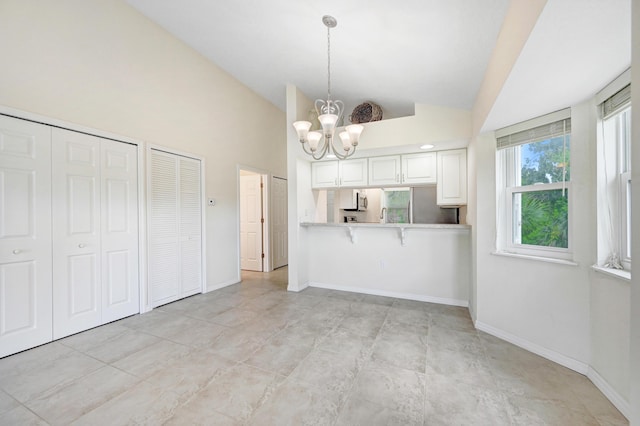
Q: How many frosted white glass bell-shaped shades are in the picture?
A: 5